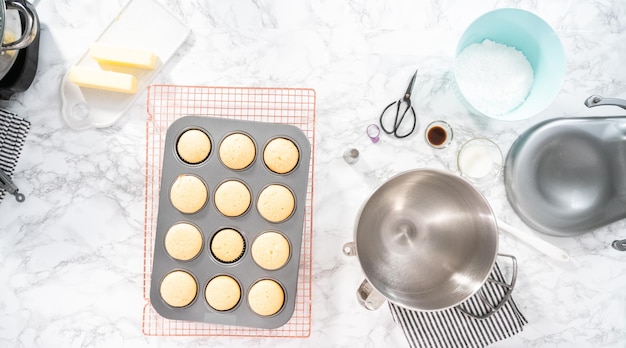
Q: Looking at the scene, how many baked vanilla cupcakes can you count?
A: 12